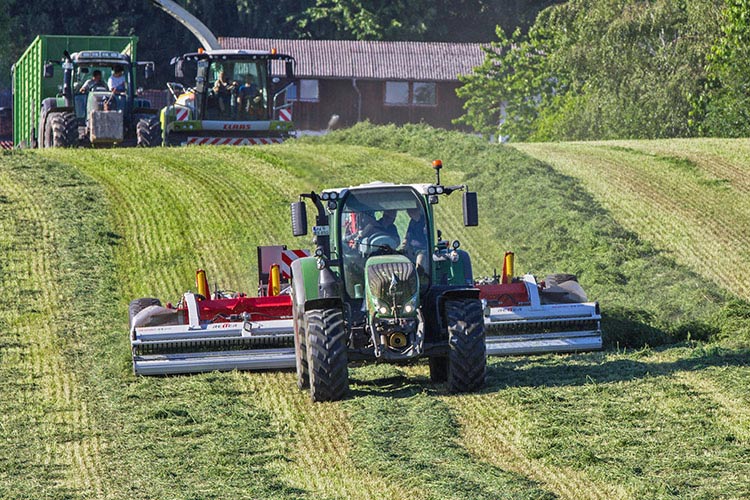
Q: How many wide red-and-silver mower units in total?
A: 2